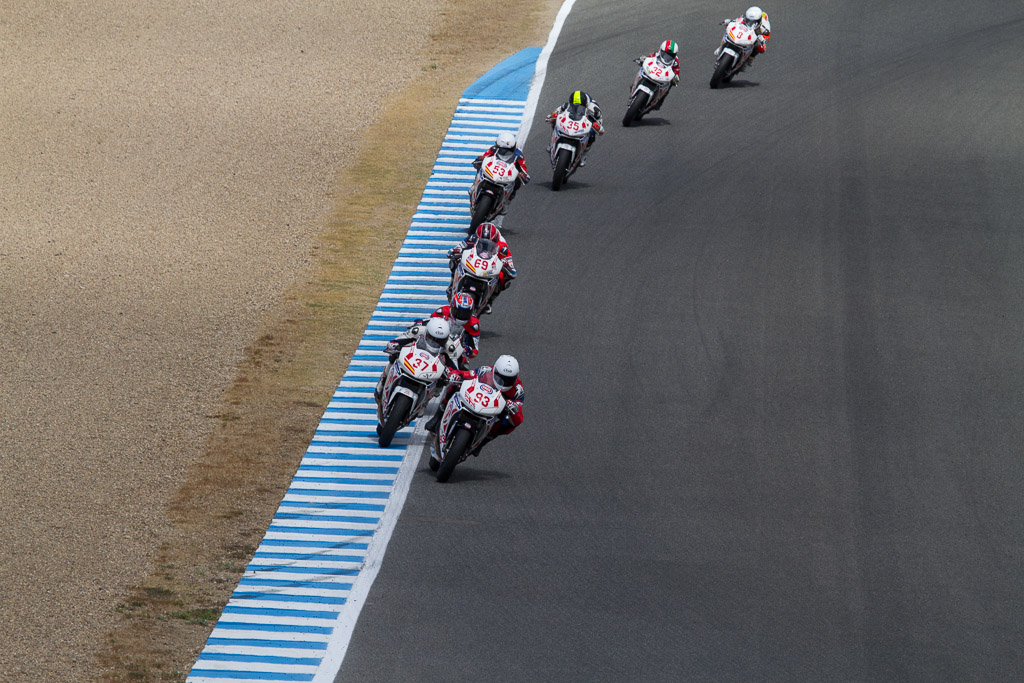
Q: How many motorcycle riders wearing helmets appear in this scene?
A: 8